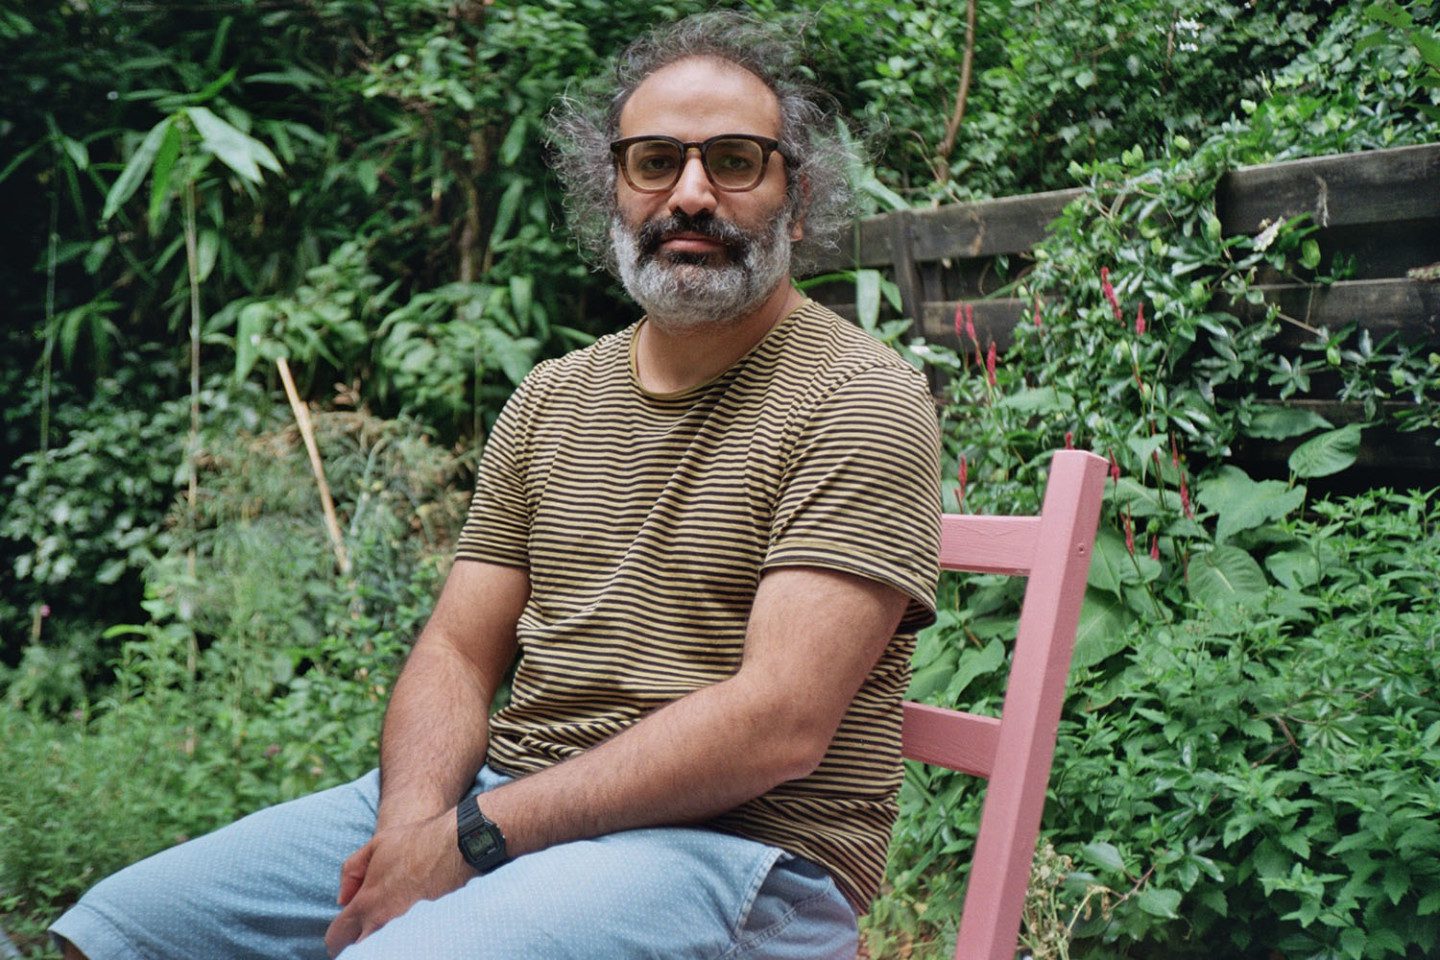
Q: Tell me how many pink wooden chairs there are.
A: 1